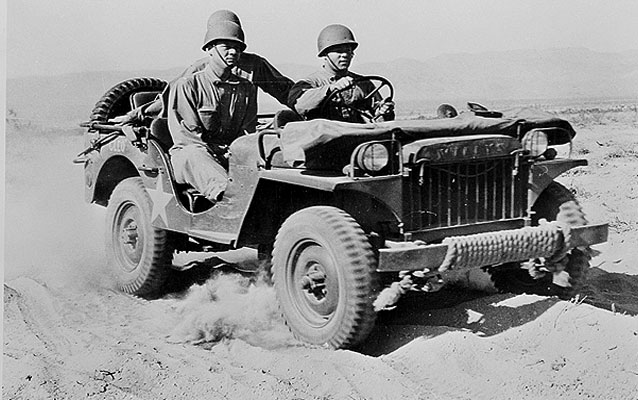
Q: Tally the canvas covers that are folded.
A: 1